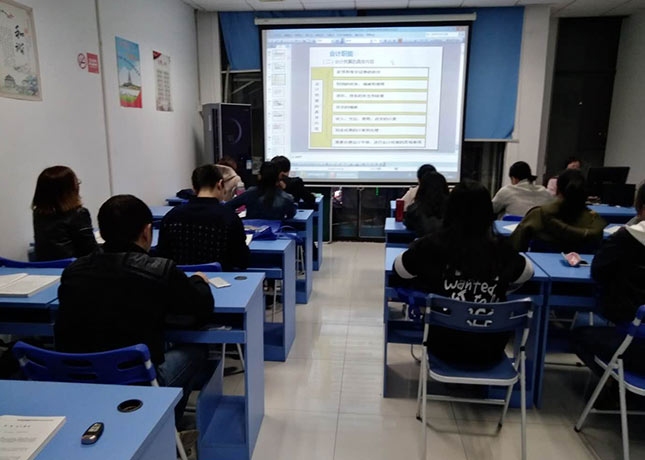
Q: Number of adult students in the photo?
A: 12